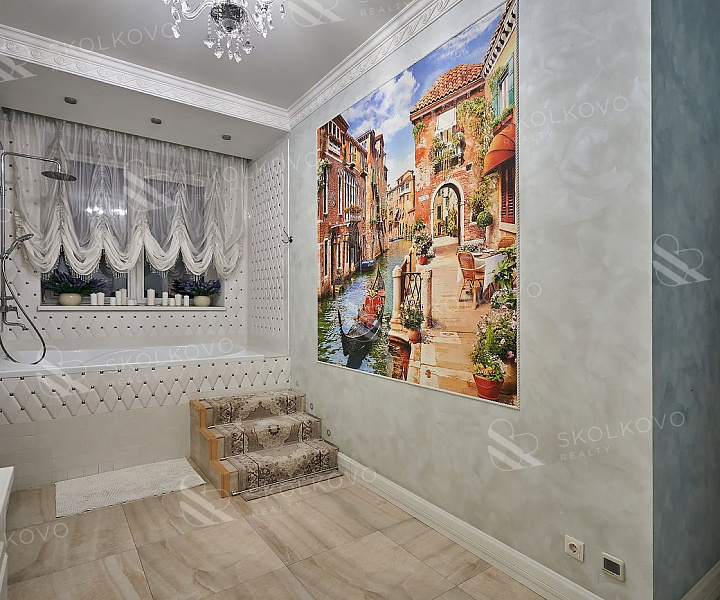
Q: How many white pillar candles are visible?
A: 11